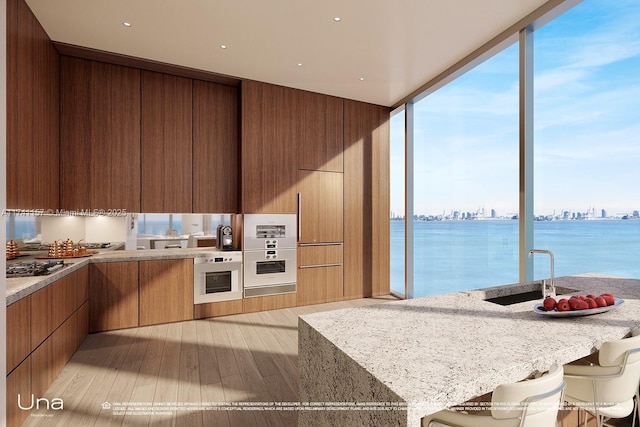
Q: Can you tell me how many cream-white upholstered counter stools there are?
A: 2